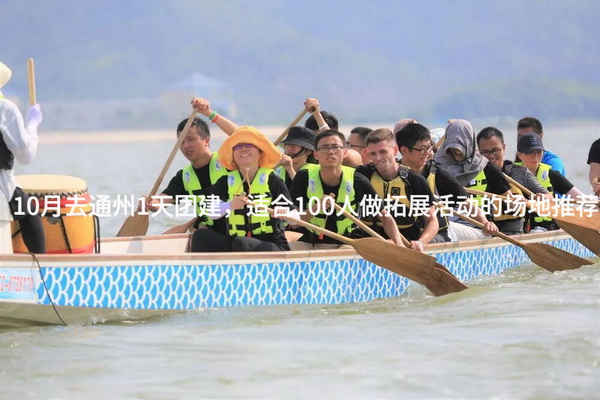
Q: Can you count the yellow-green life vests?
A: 6